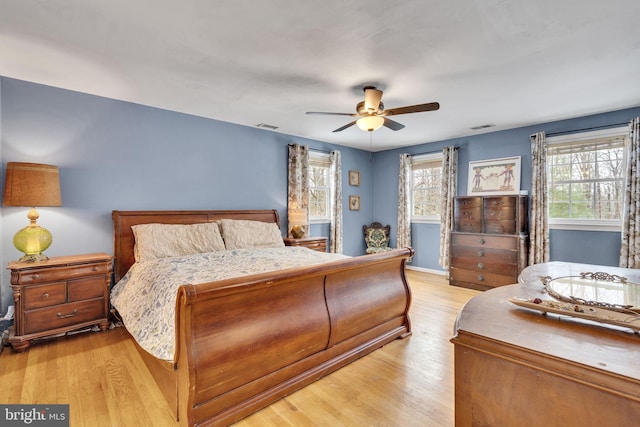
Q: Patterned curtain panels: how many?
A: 6